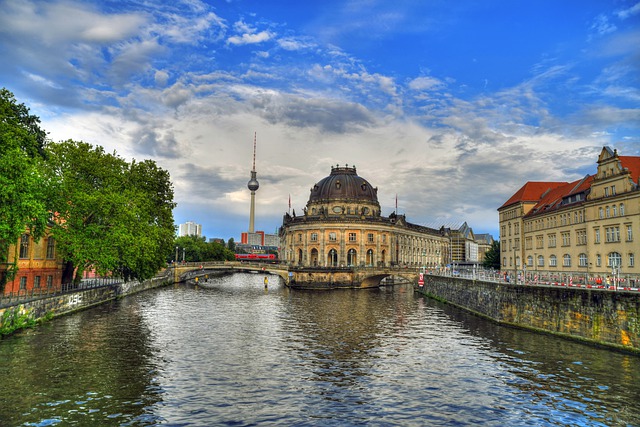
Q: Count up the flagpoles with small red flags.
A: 2